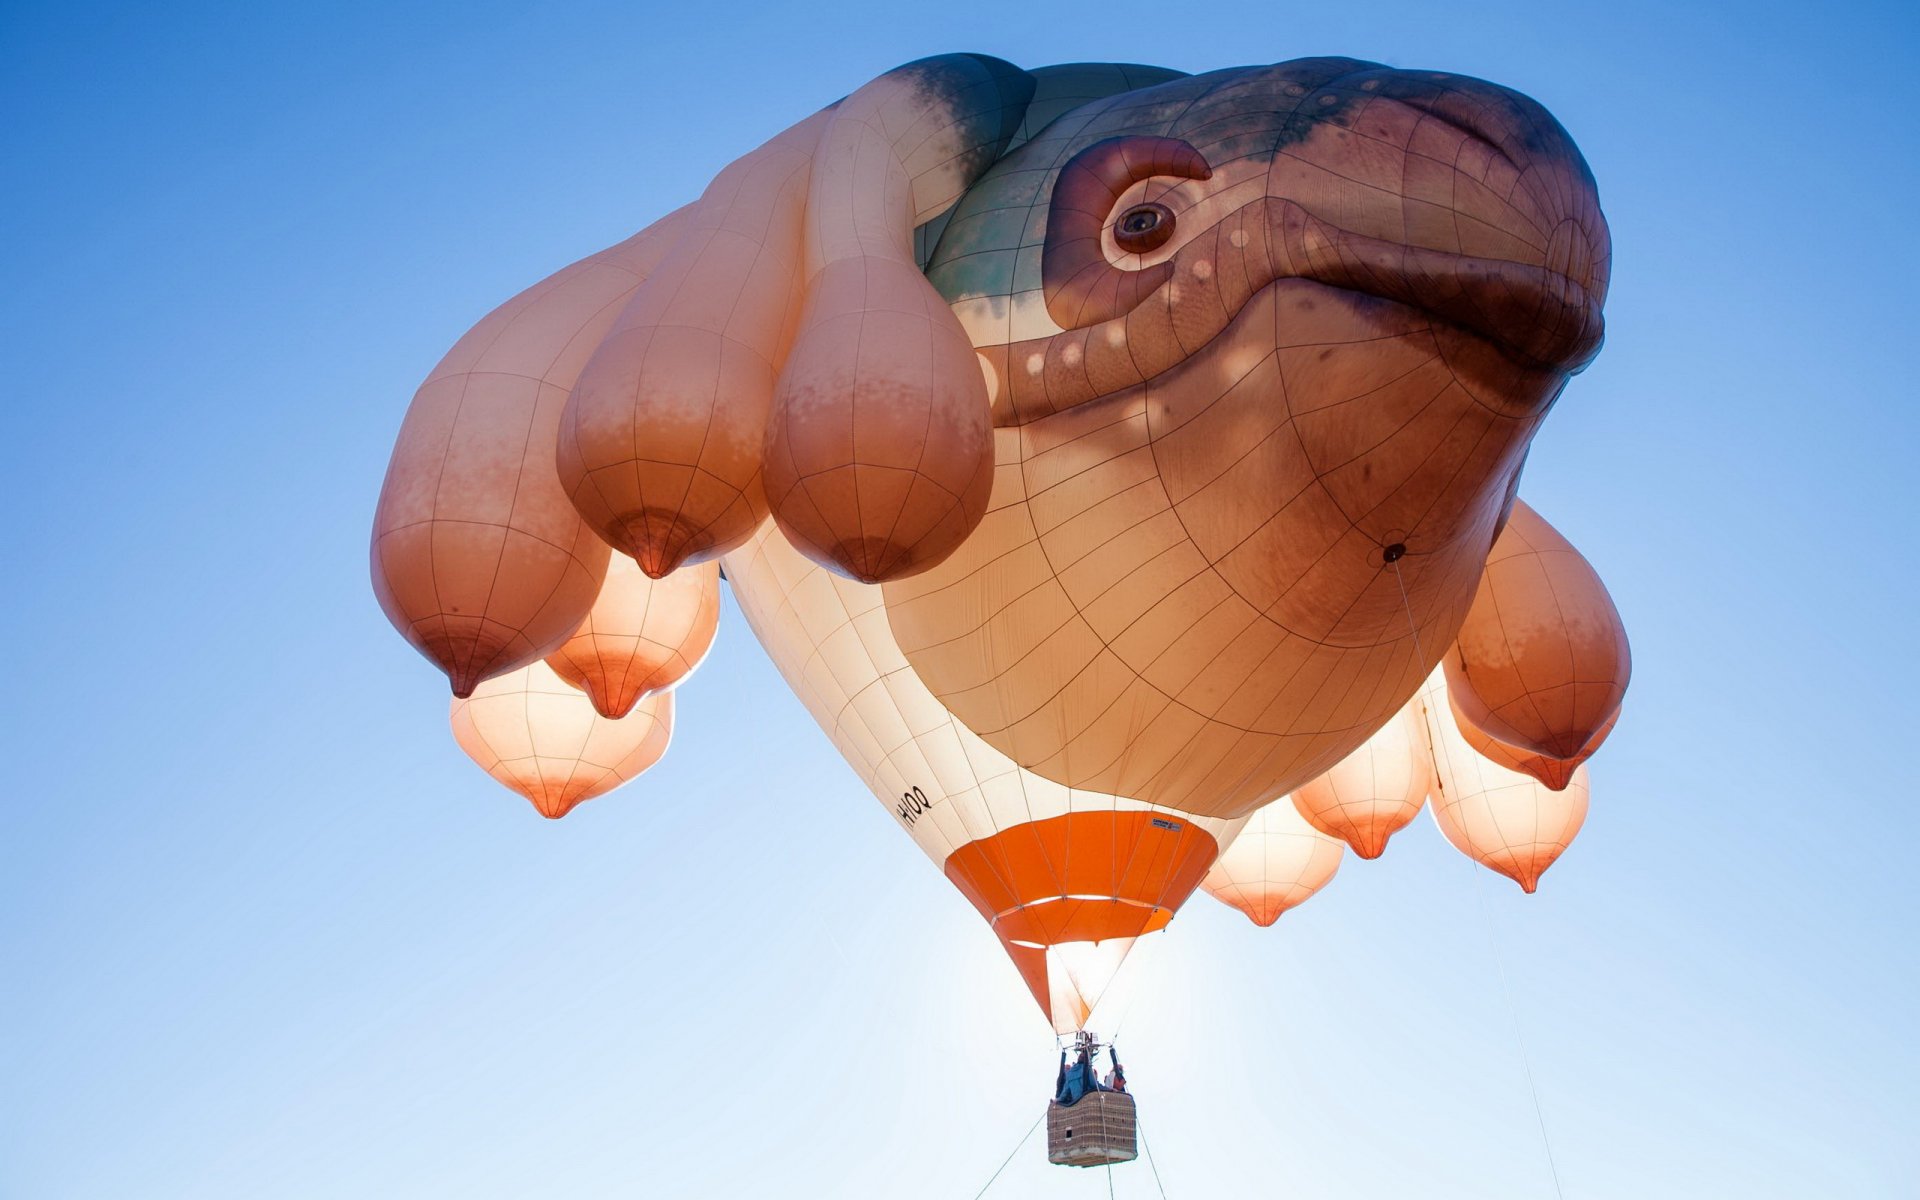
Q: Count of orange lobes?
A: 10